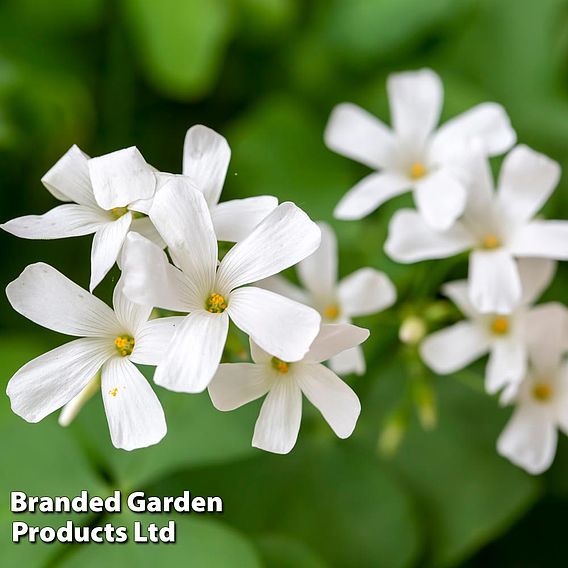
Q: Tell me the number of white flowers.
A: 10